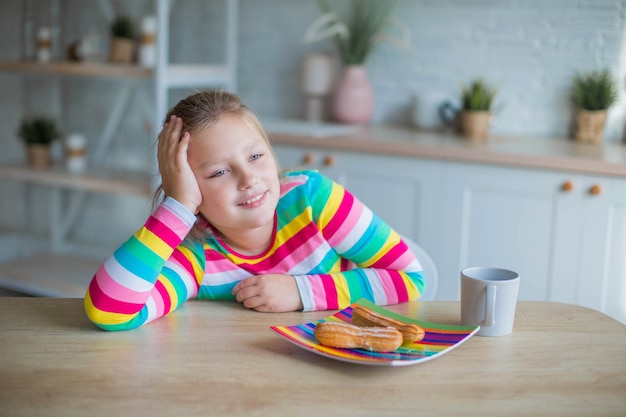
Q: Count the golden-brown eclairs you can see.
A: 2